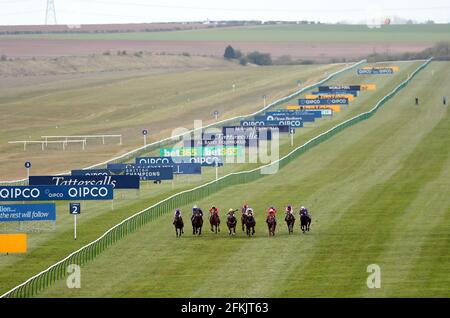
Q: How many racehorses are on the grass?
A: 9